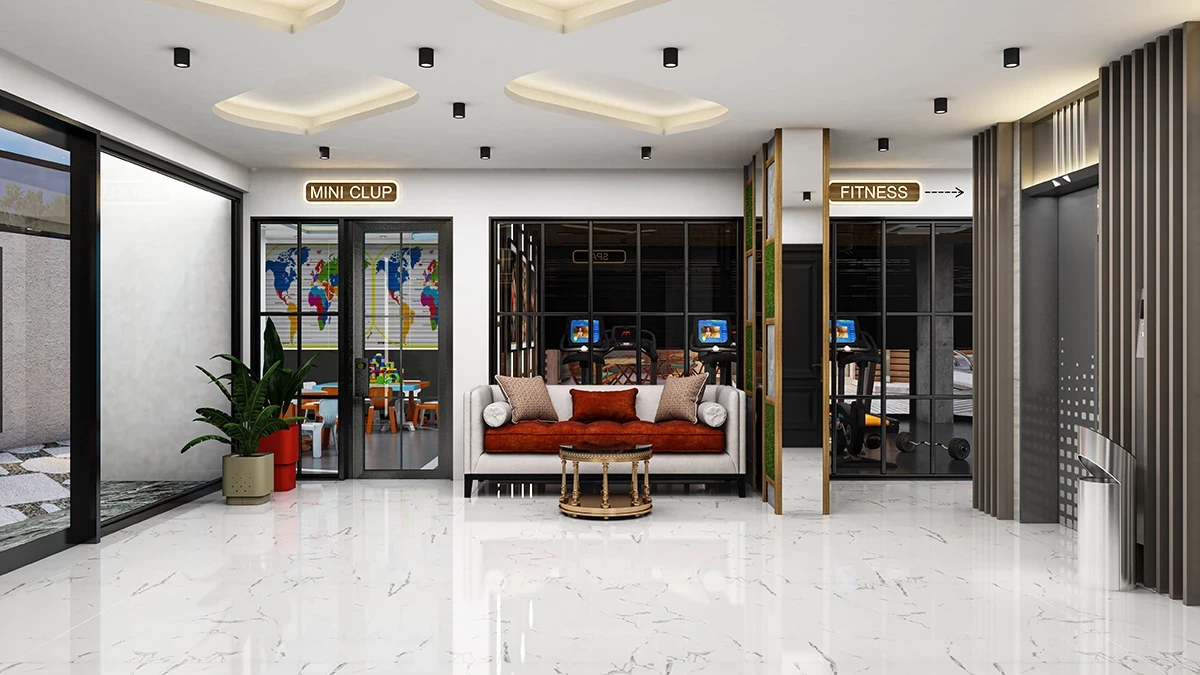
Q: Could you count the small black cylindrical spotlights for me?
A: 11